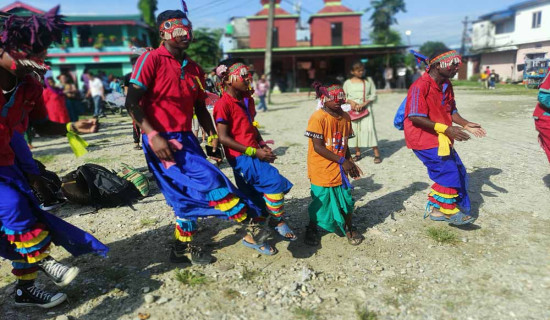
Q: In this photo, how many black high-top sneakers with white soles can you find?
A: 2